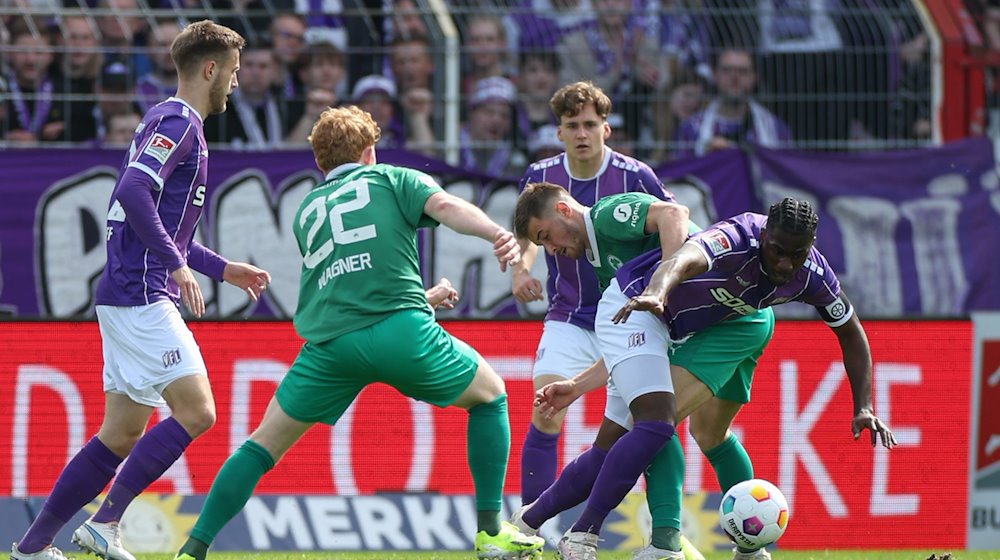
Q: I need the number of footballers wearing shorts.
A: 5